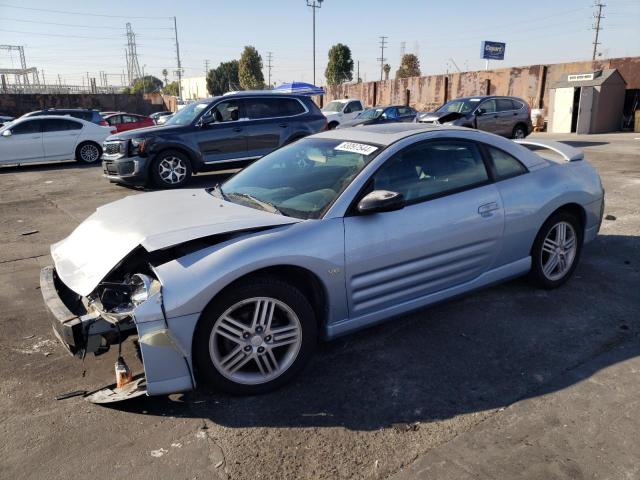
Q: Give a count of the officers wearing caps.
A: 0